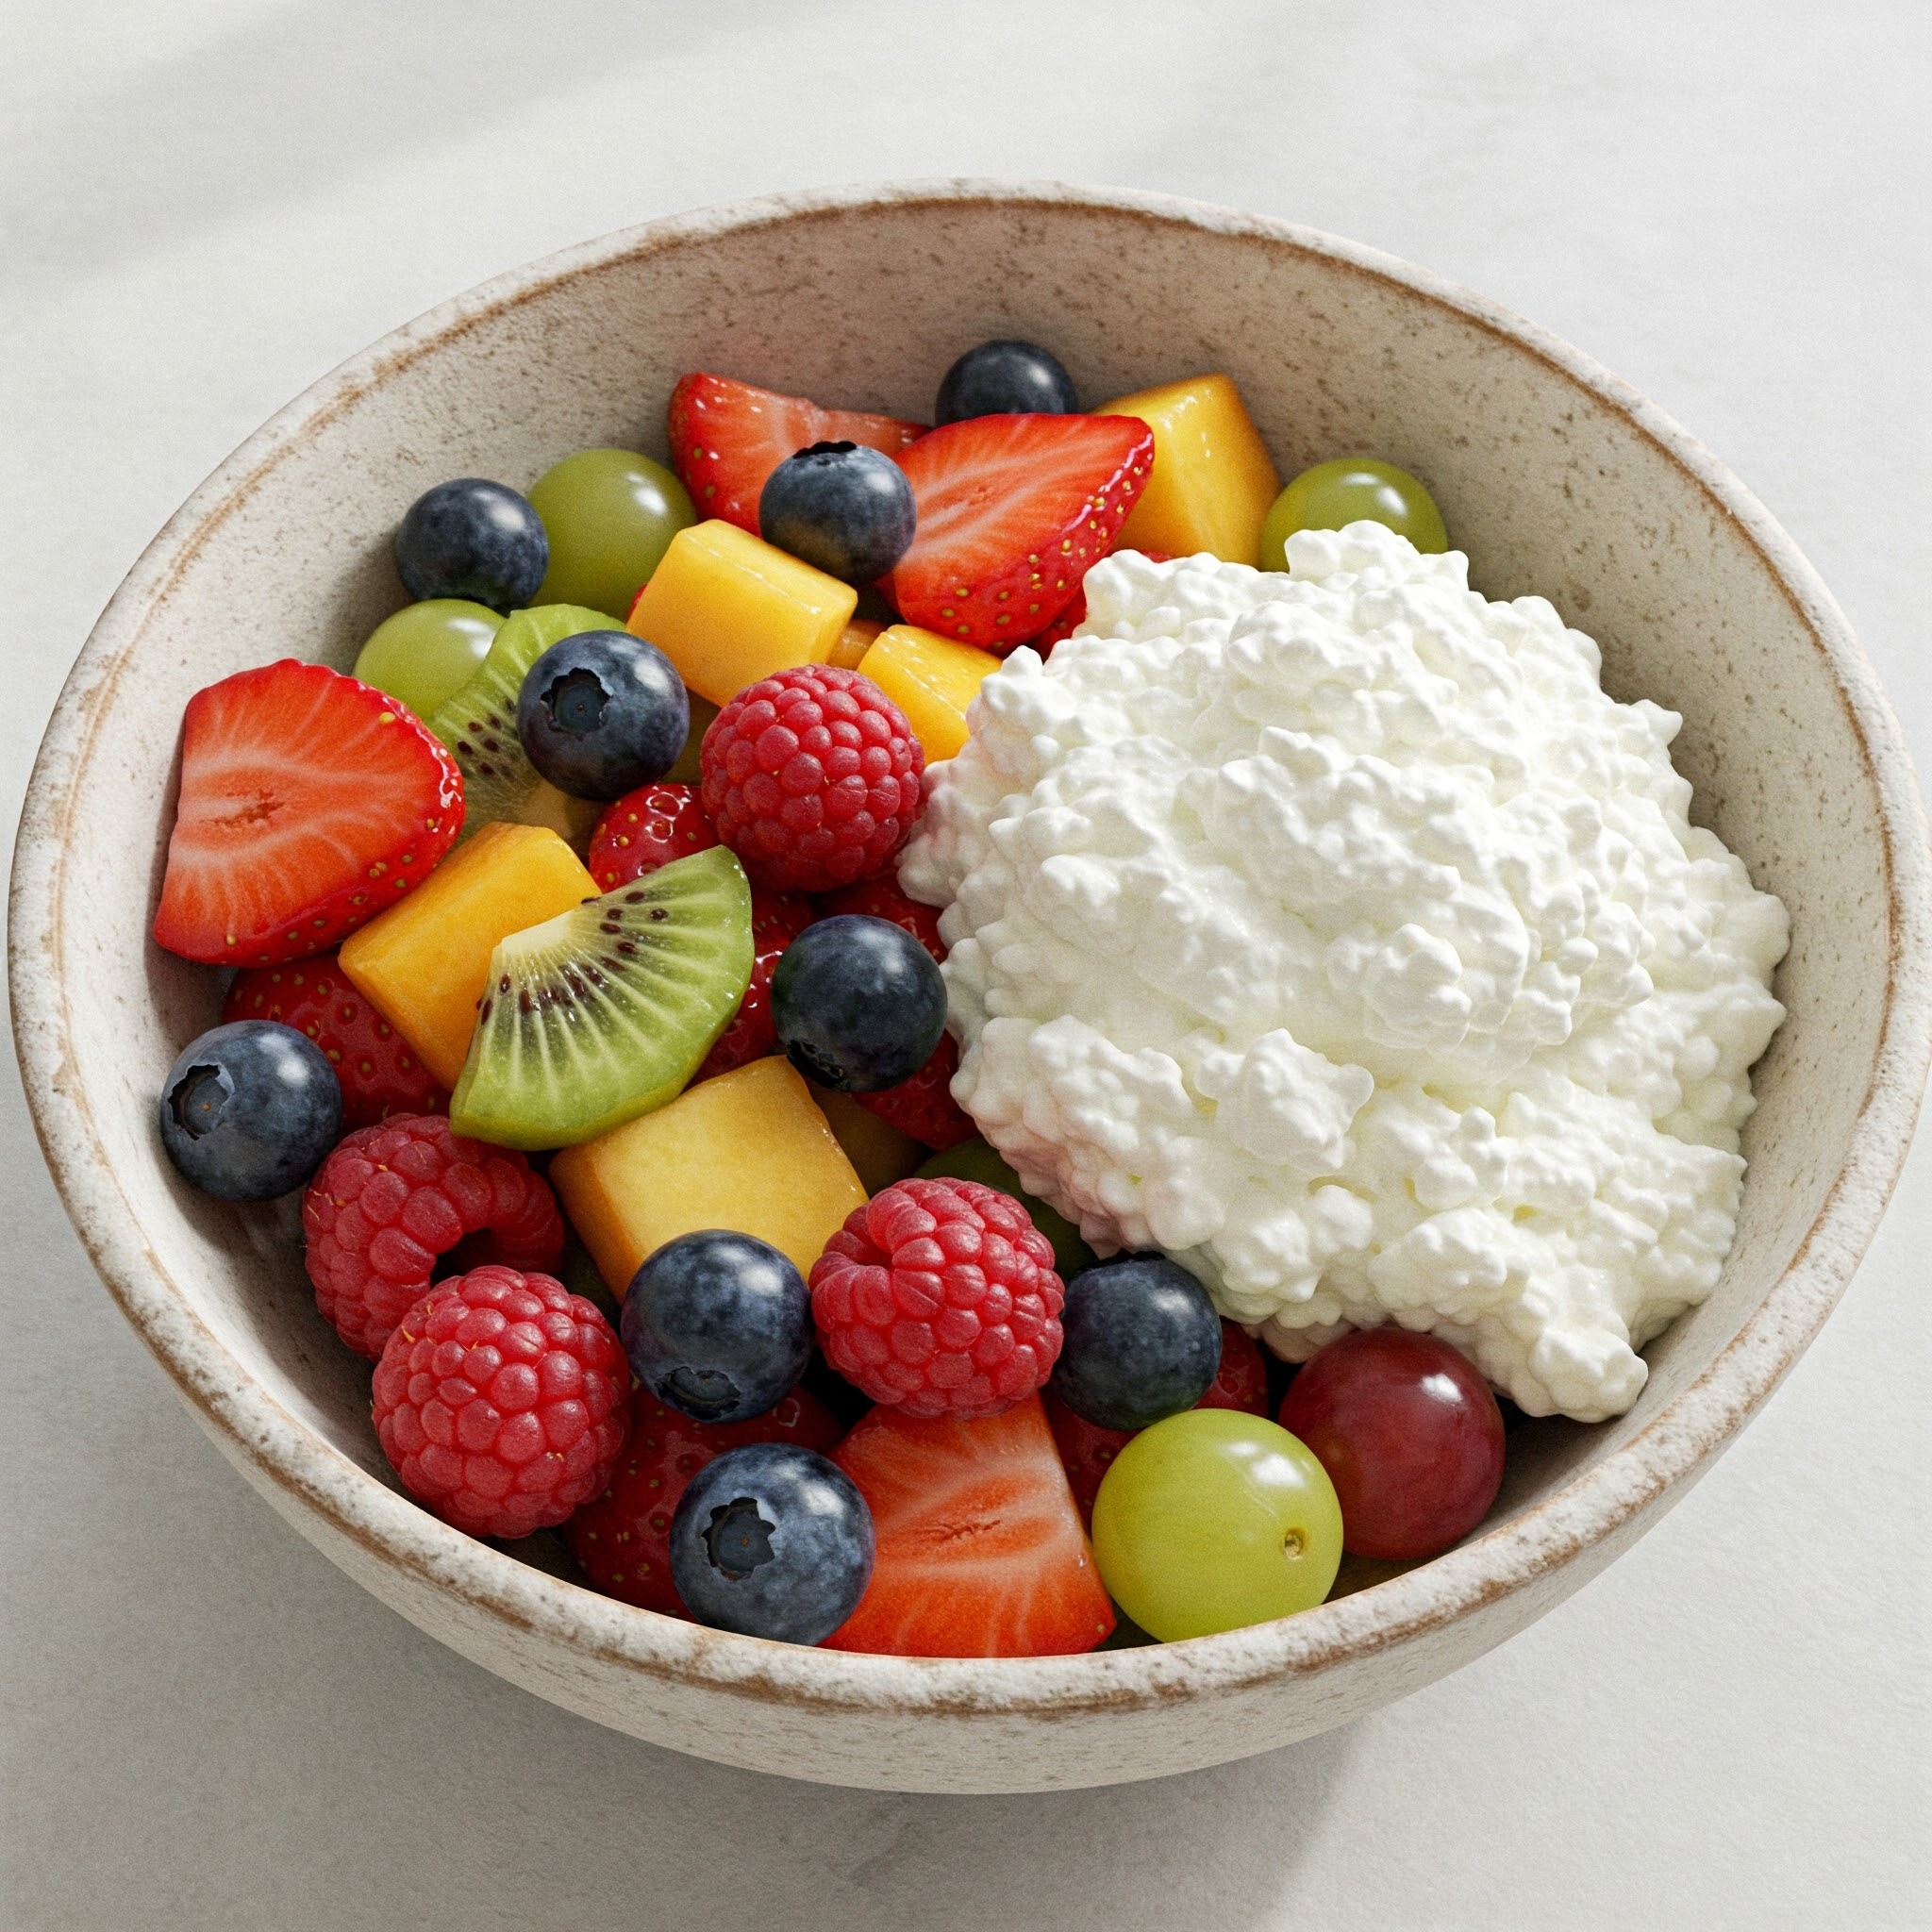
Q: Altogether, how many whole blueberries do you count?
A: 9